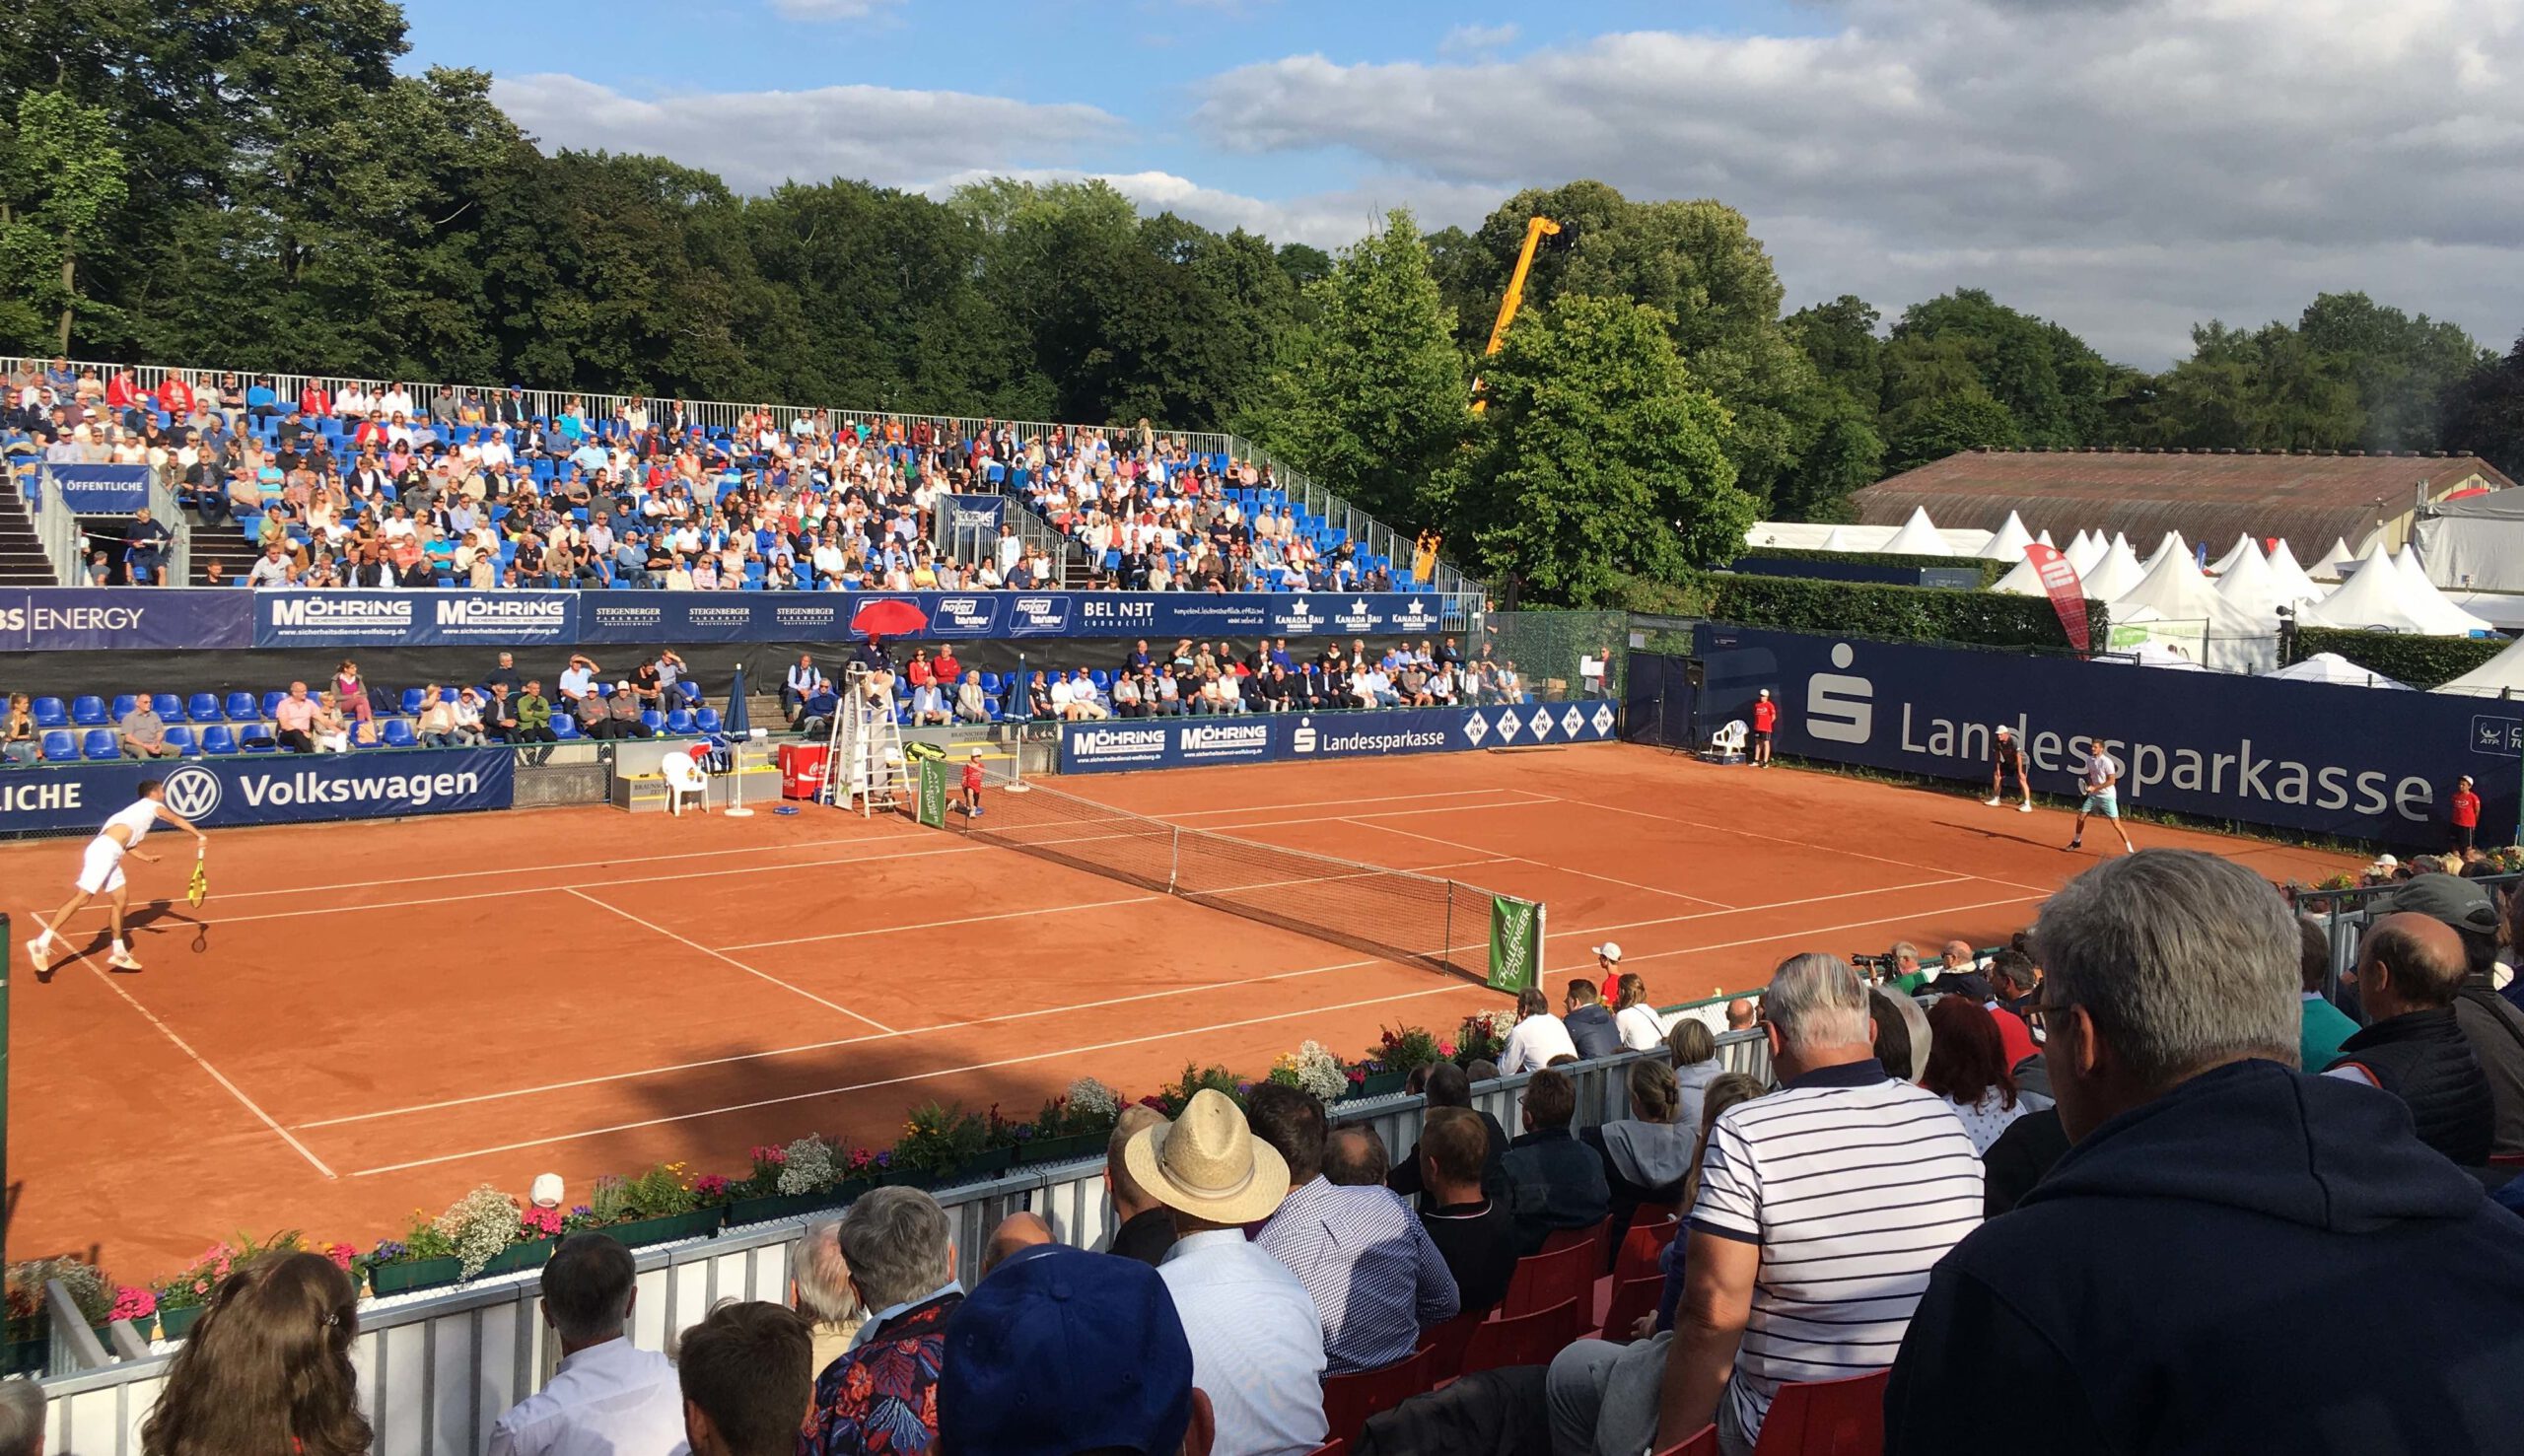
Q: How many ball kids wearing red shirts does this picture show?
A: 4